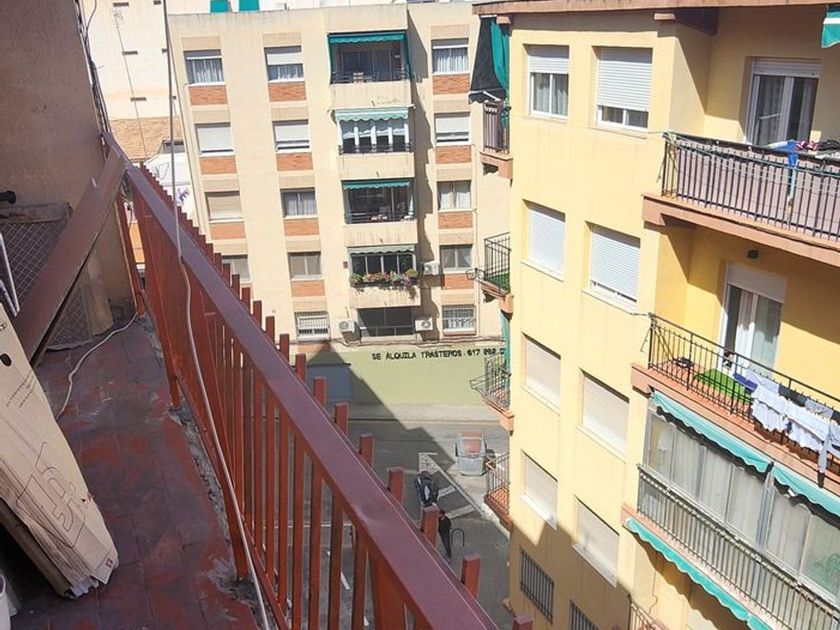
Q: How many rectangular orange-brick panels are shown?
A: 11